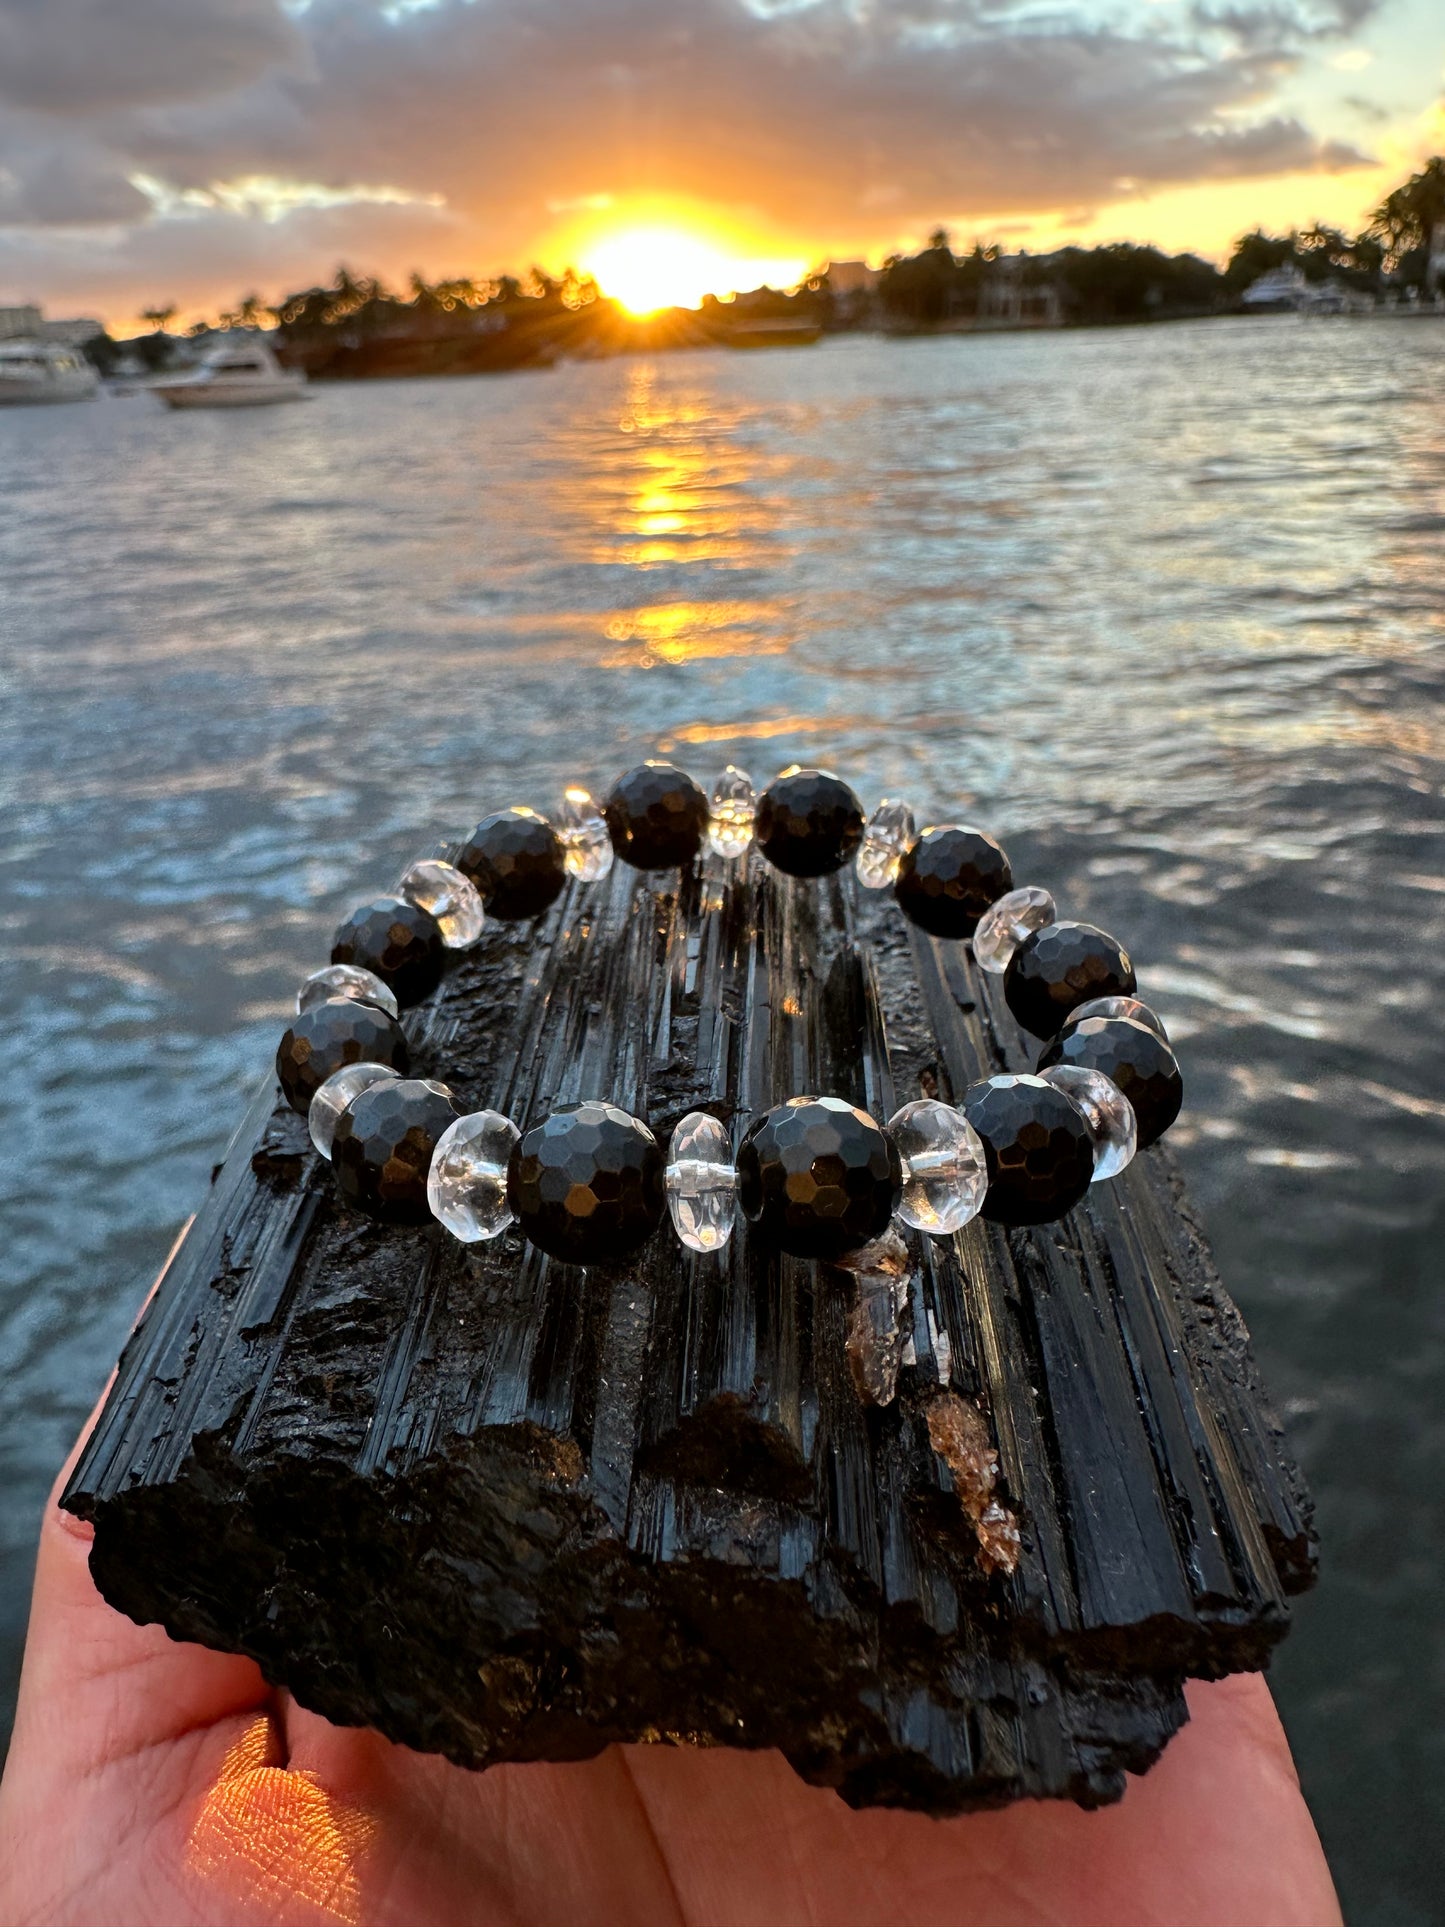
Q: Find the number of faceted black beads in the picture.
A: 12